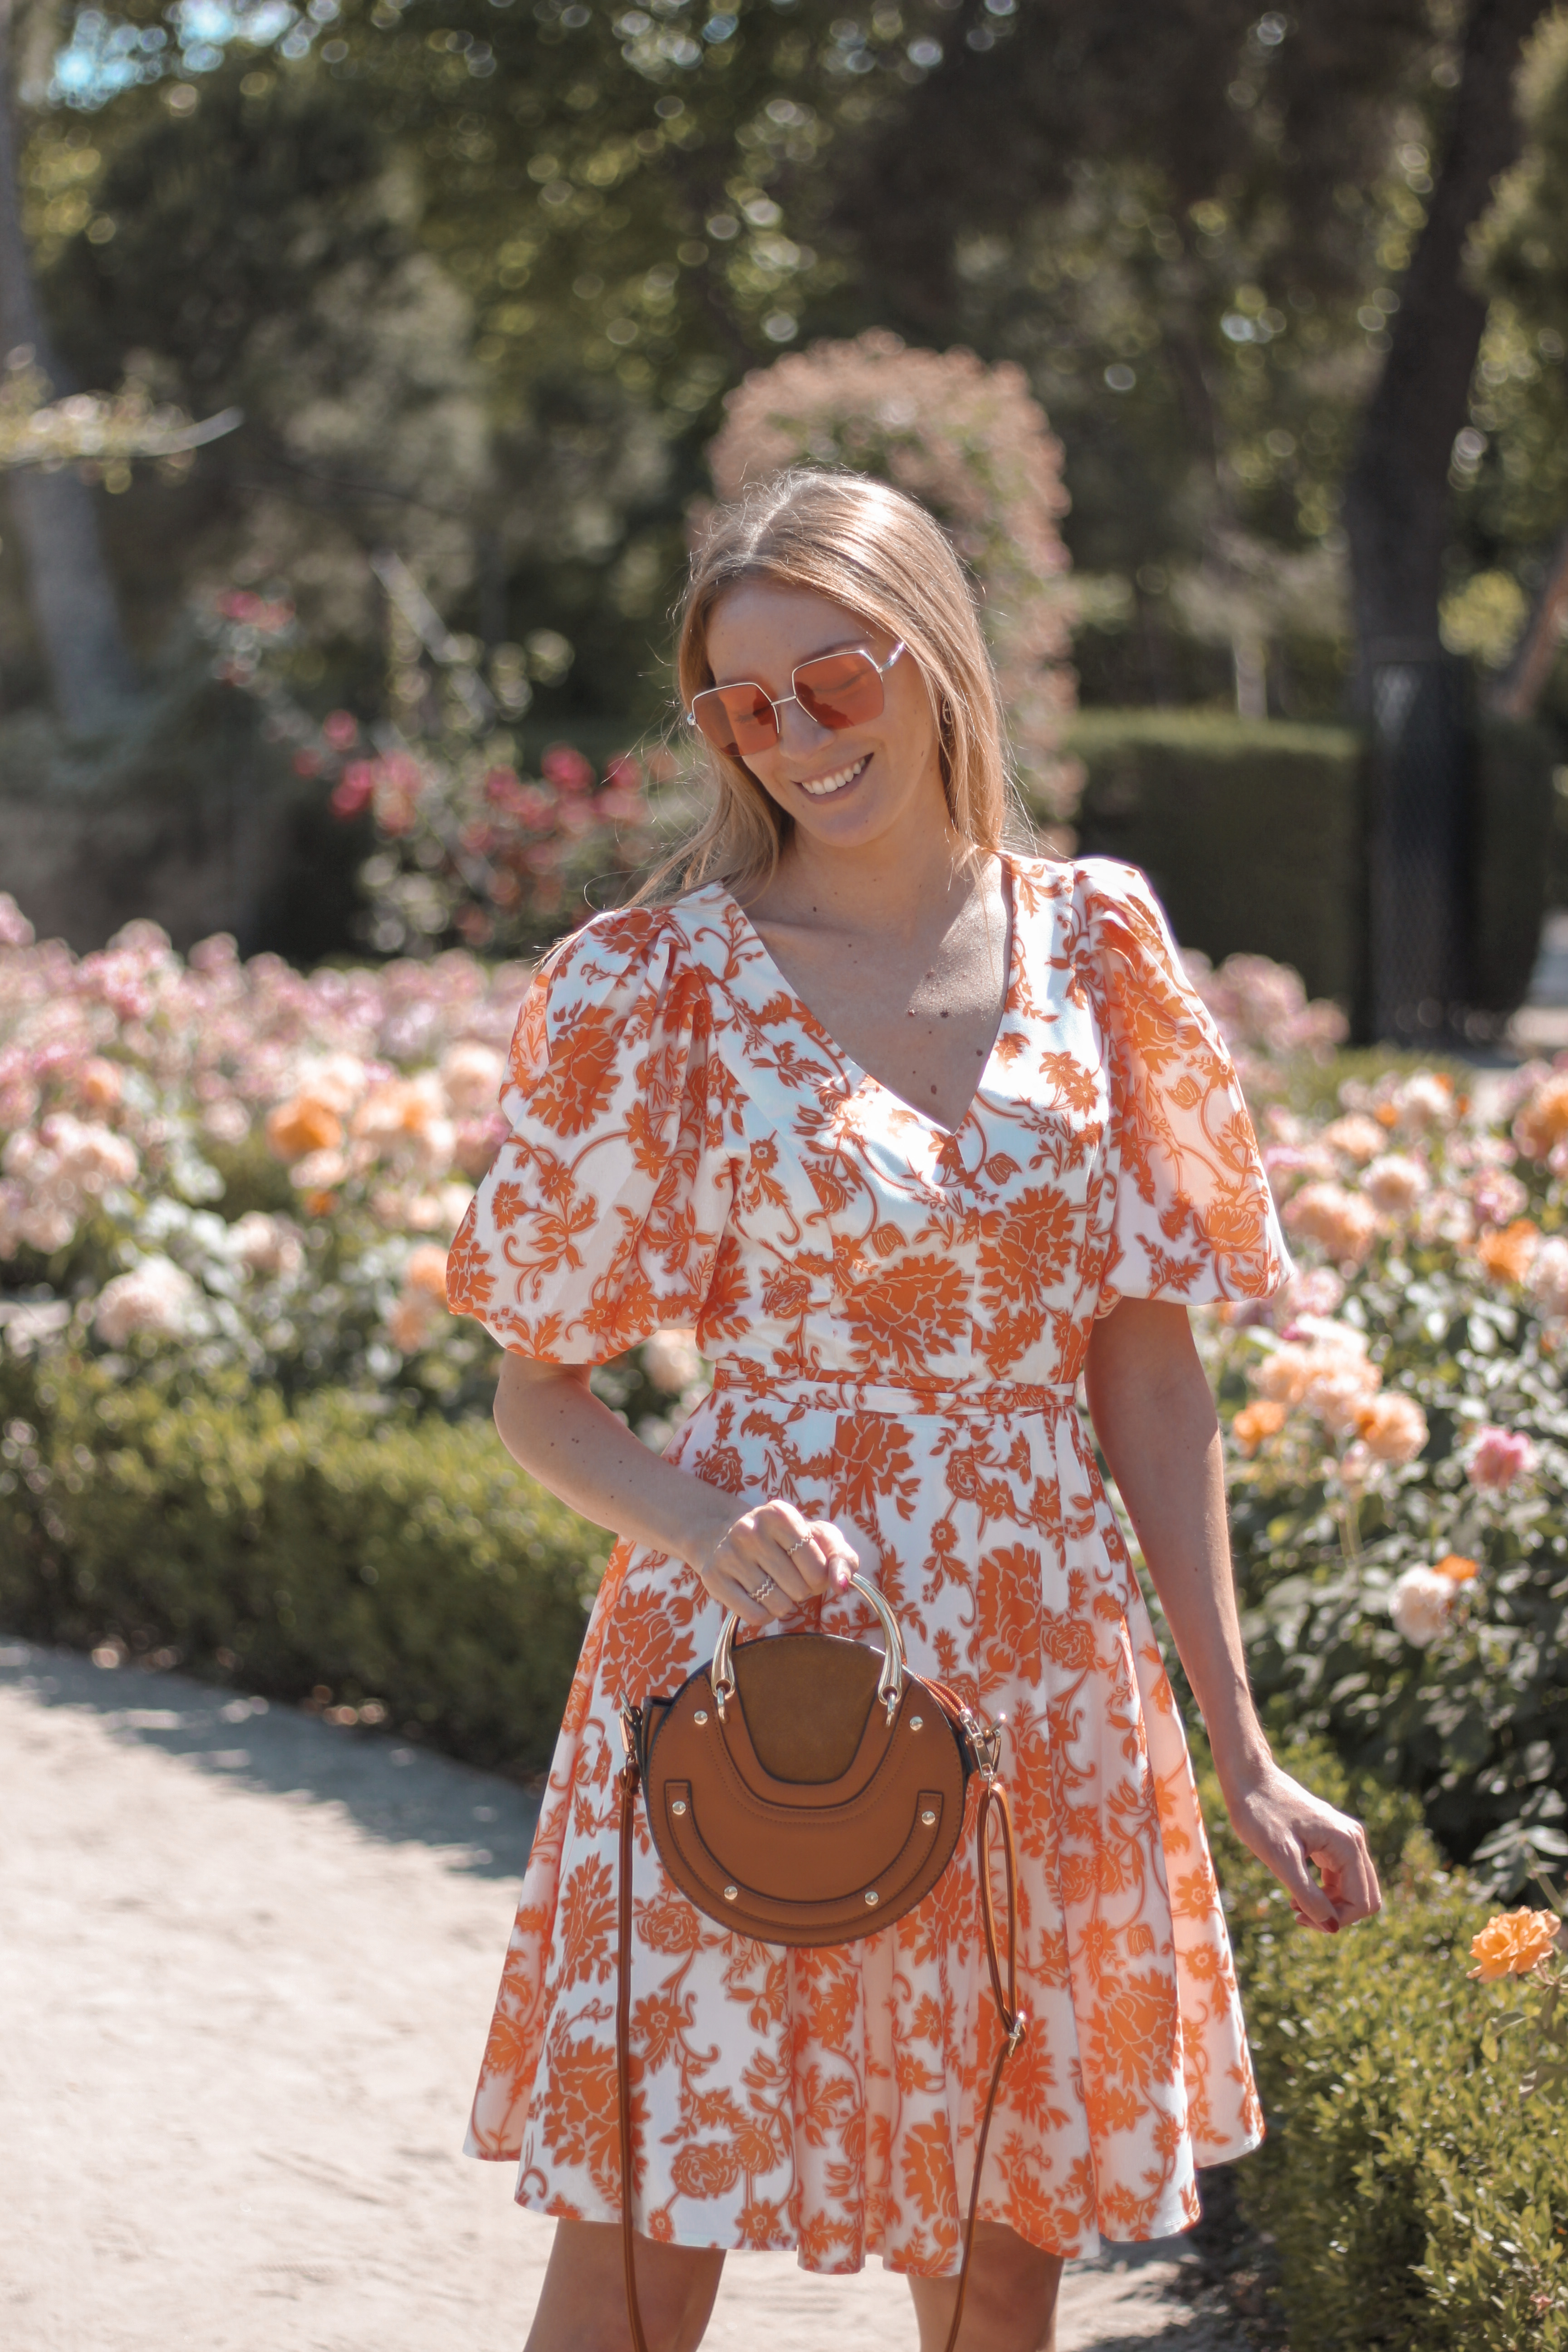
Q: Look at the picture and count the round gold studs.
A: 6